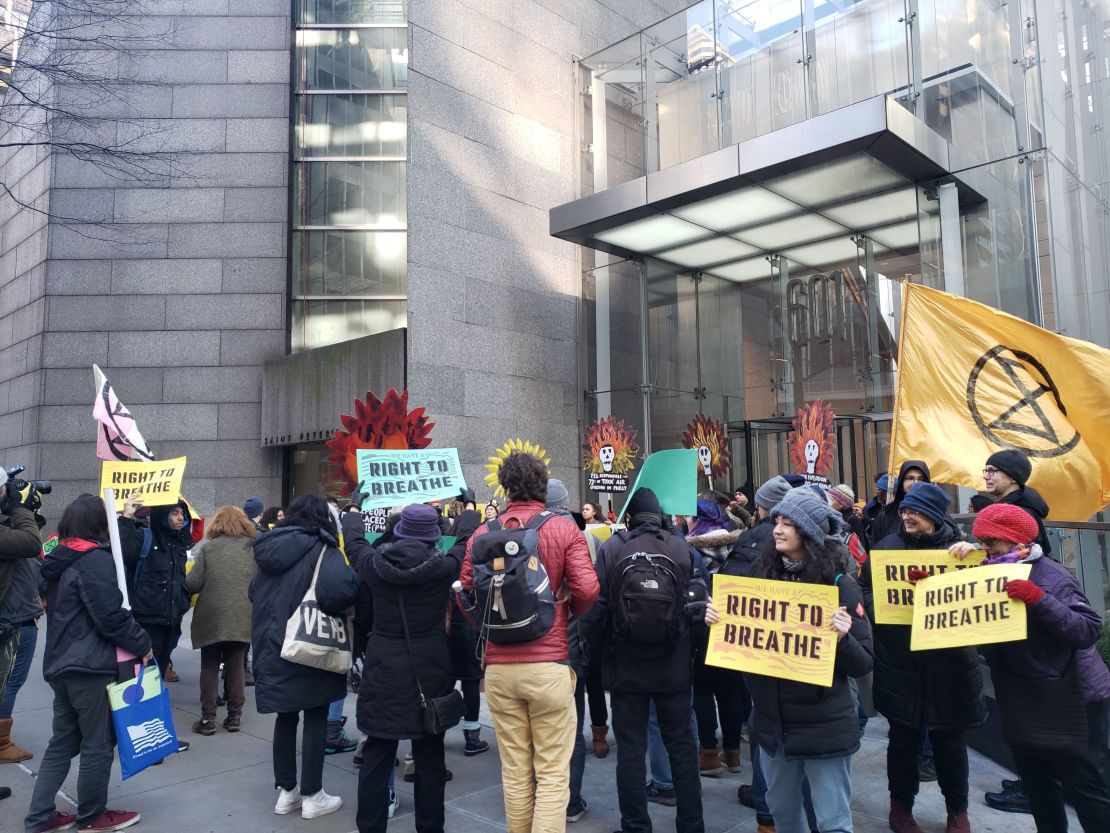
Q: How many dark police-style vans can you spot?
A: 0